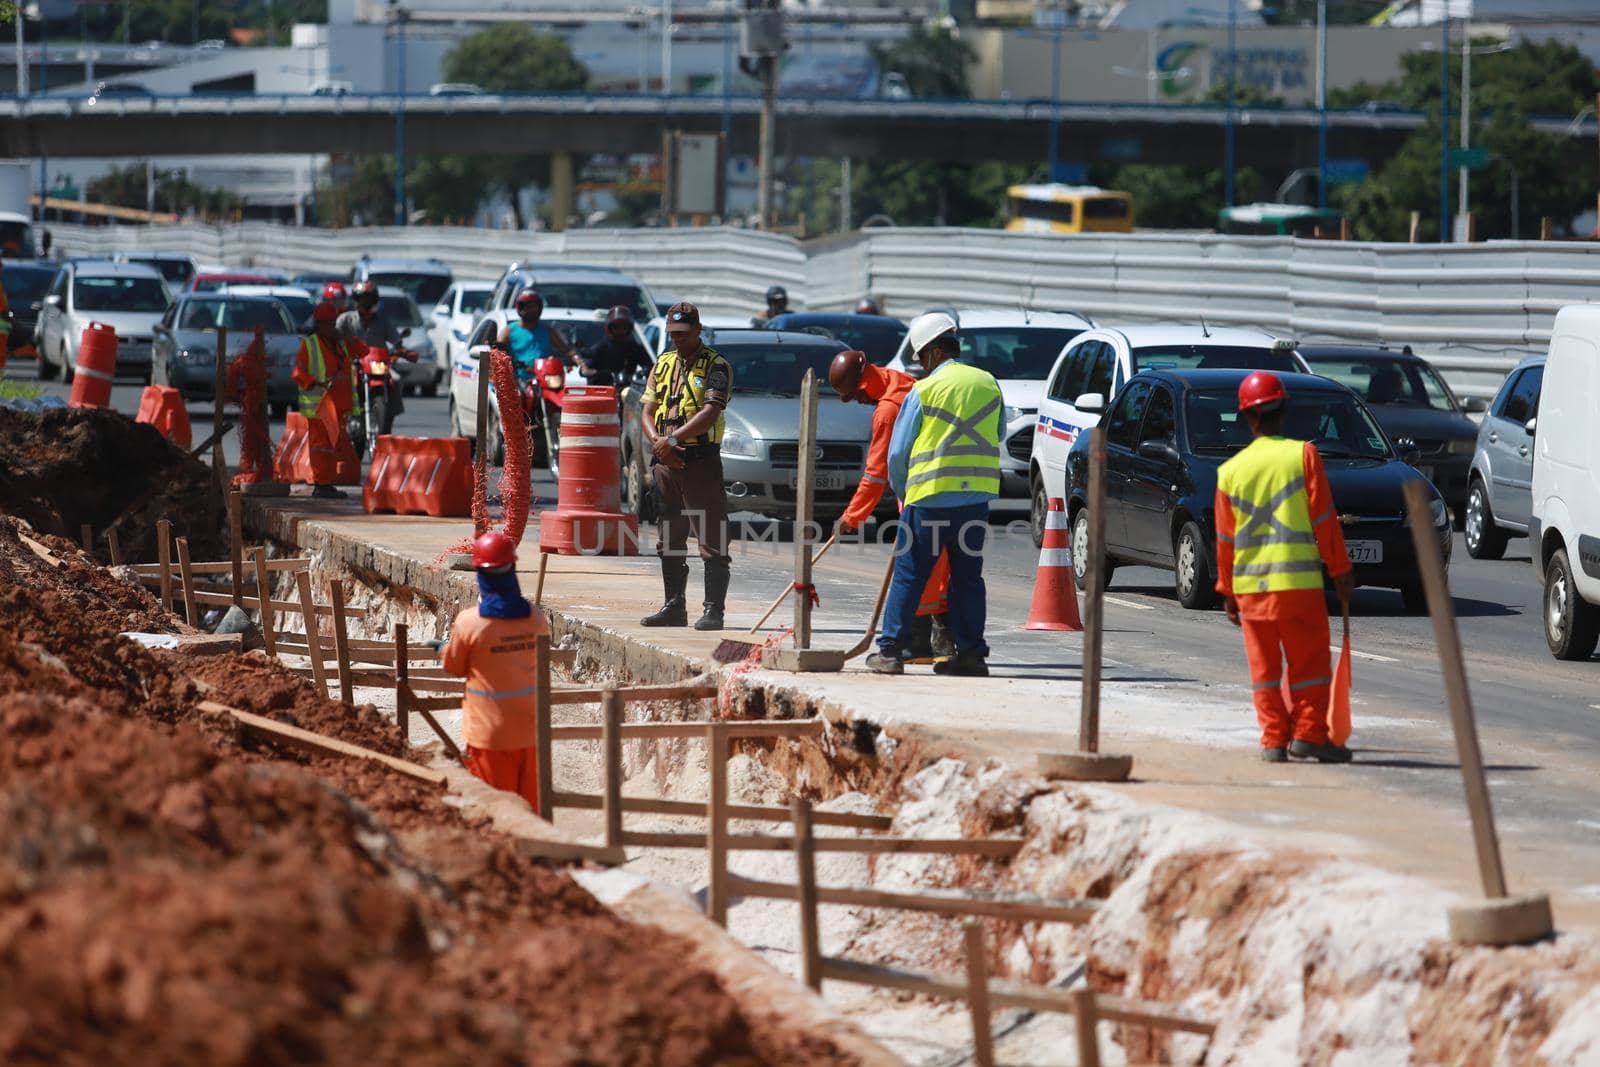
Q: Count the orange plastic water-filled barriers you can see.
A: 3